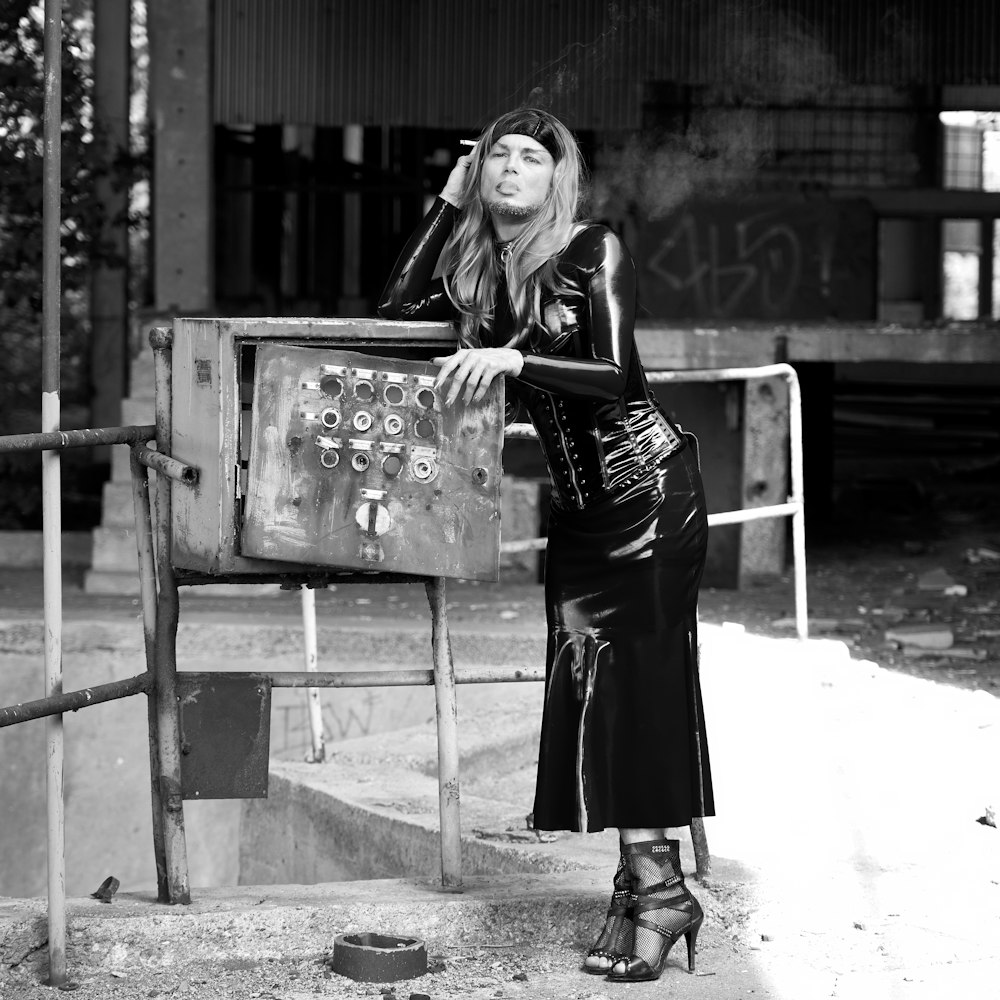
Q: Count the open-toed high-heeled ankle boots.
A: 2